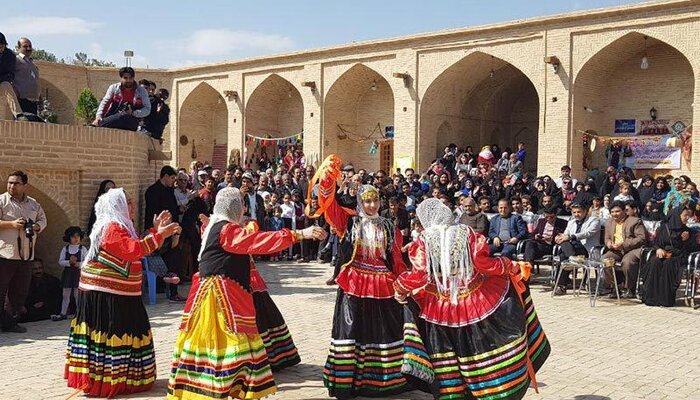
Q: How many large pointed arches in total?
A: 5